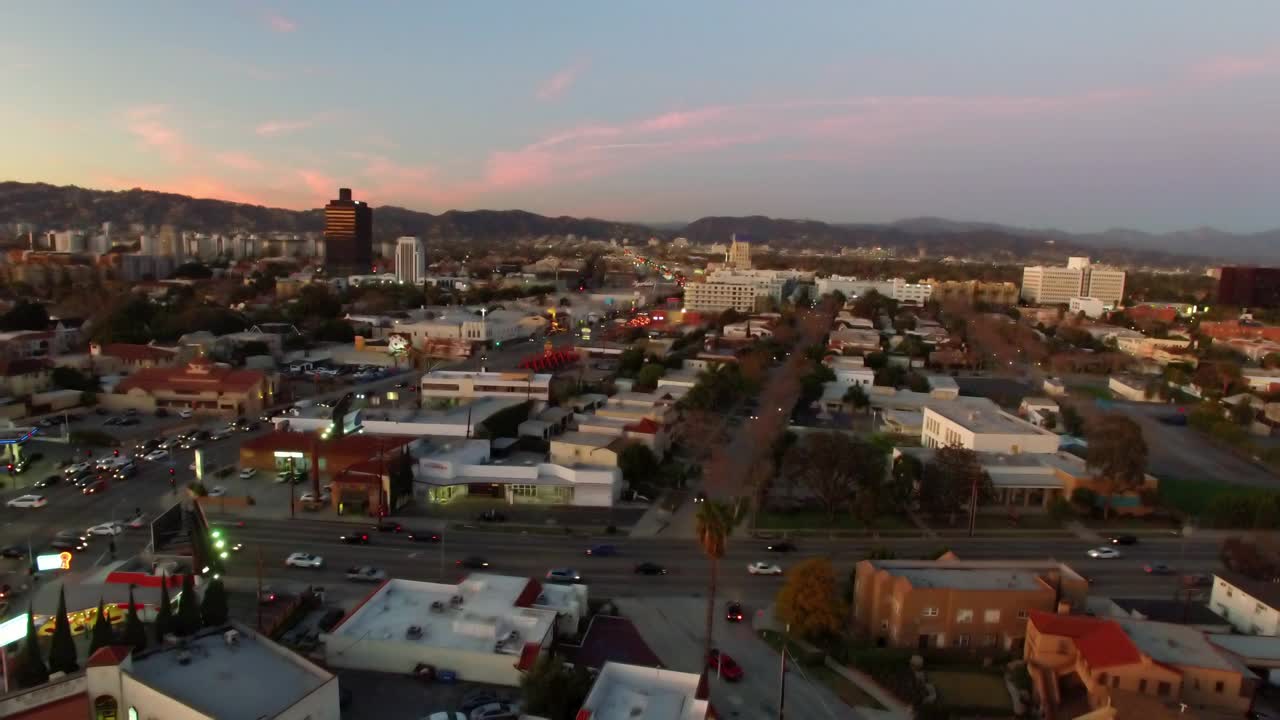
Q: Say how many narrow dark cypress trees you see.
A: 7